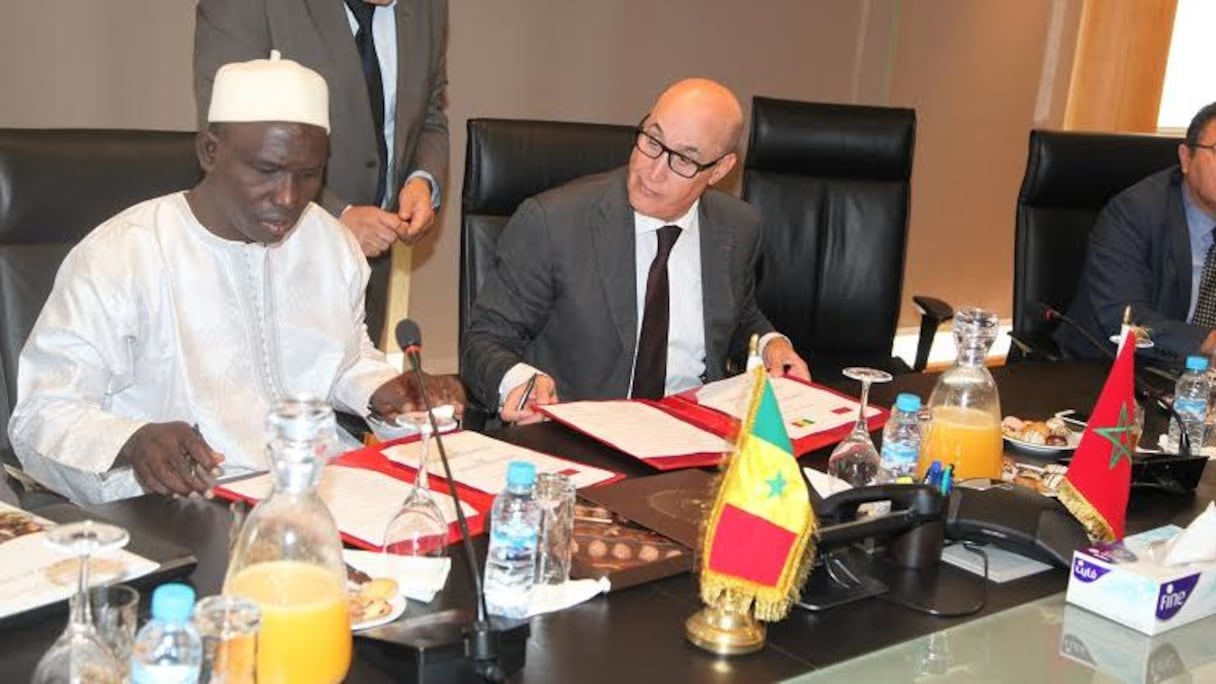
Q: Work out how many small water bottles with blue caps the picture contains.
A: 4